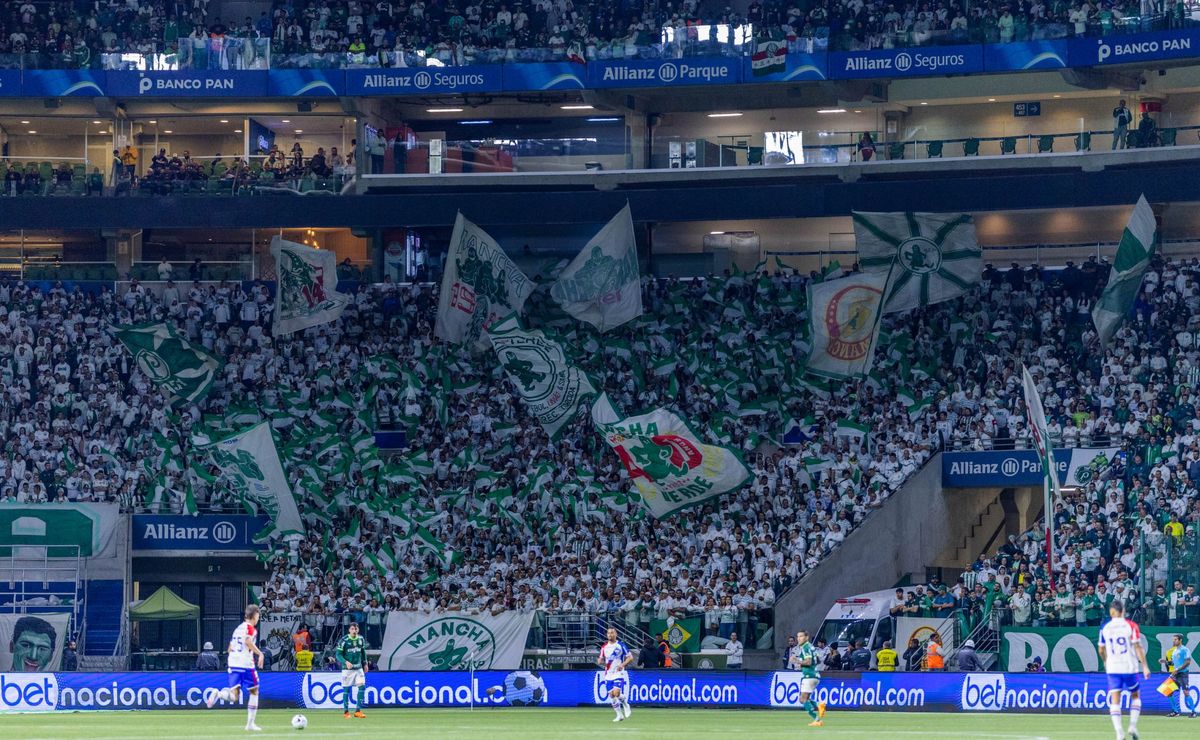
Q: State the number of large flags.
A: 11